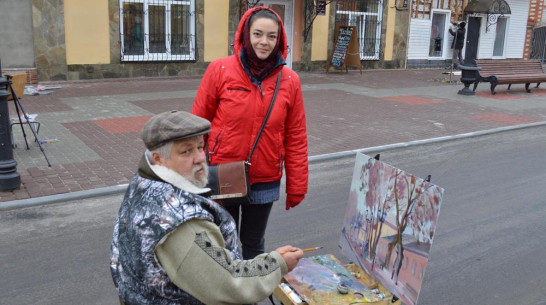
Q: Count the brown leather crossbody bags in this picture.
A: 1